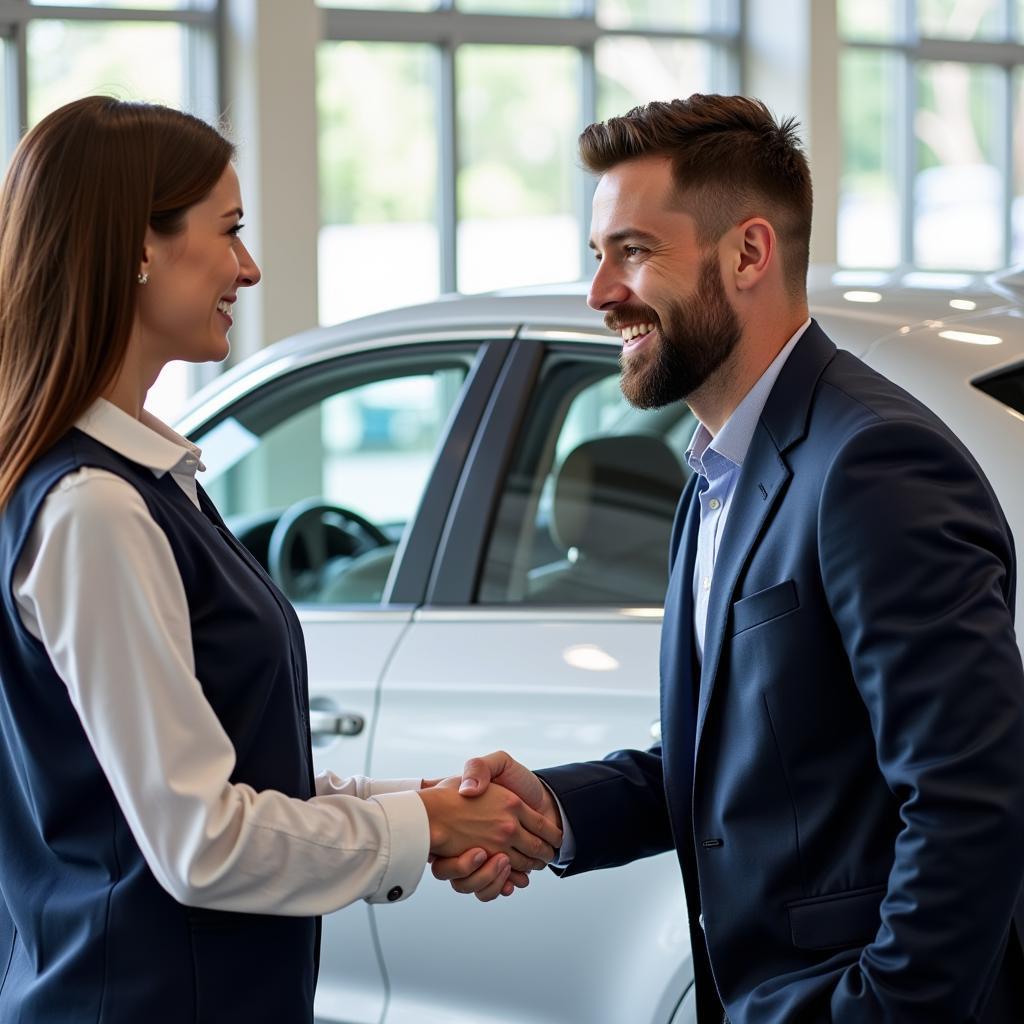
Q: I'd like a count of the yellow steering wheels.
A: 0